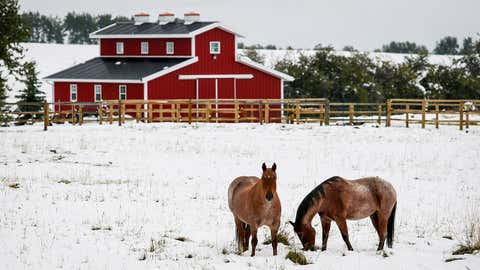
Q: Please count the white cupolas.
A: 3